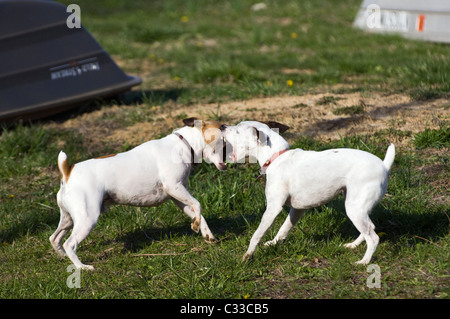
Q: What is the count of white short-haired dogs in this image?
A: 2